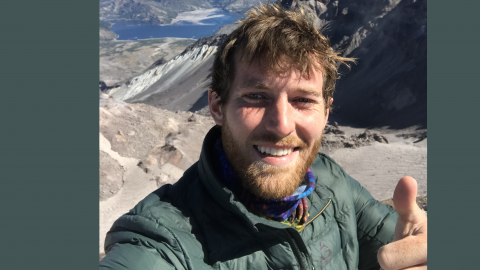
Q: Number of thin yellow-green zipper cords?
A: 1